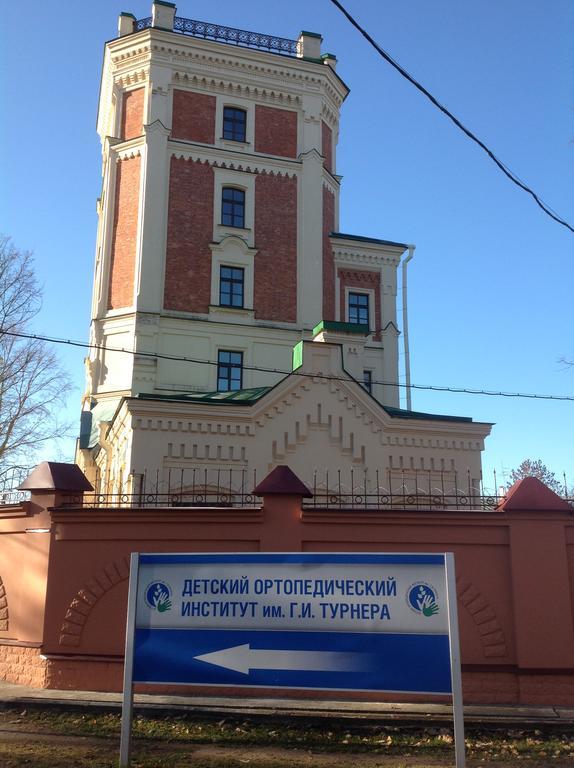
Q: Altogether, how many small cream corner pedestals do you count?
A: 4